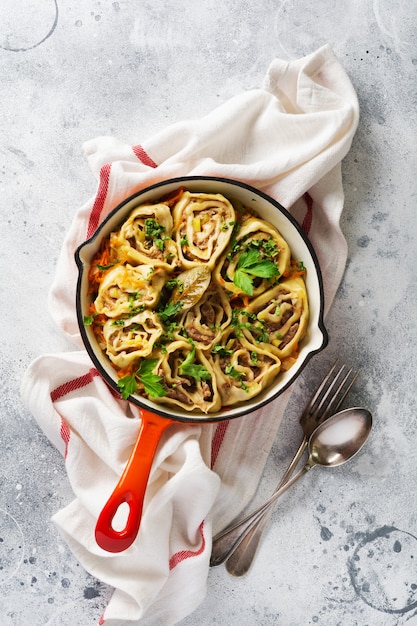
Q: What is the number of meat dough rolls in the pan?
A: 9